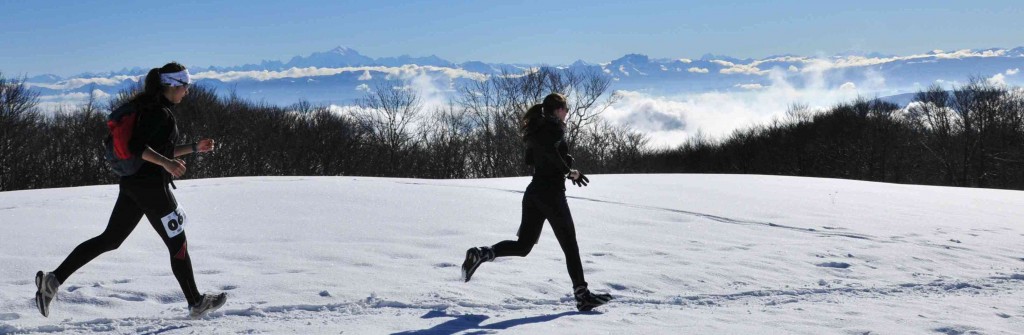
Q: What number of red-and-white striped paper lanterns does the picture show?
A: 0